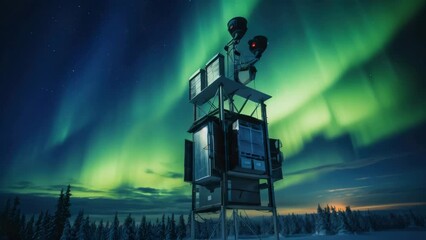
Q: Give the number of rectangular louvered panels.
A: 2